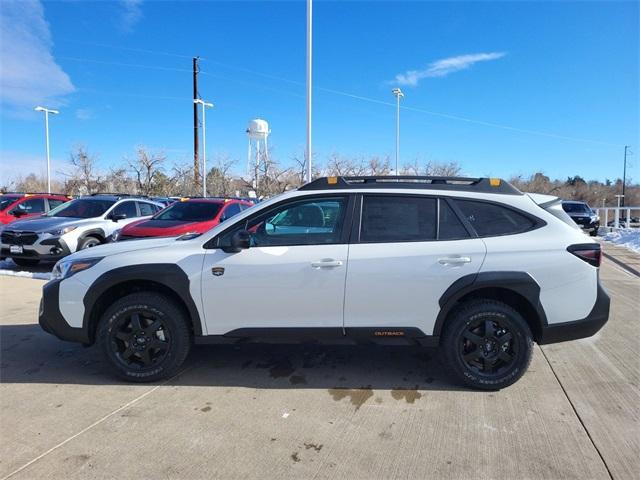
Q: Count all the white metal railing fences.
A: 1